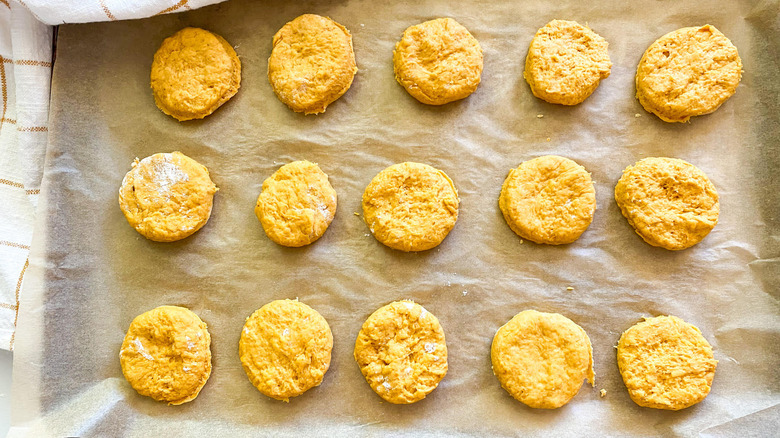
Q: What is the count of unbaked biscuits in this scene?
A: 15